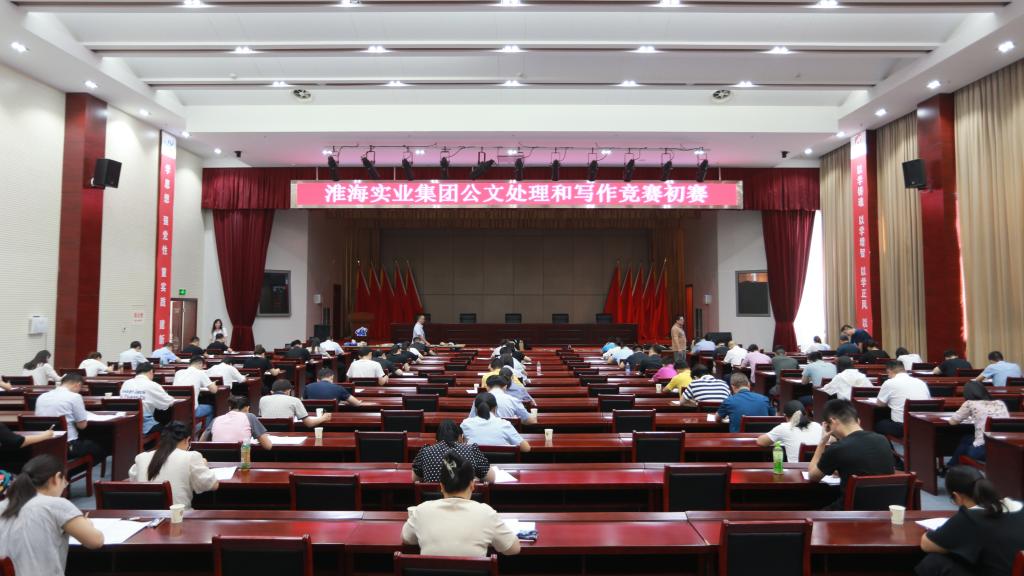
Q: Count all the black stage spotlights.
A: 11